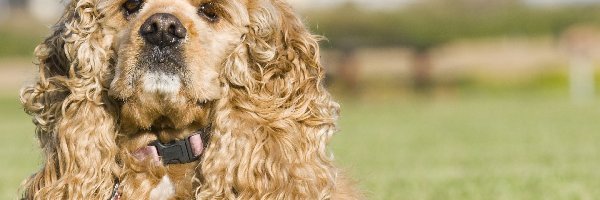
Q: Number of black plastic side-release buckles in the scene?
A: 1